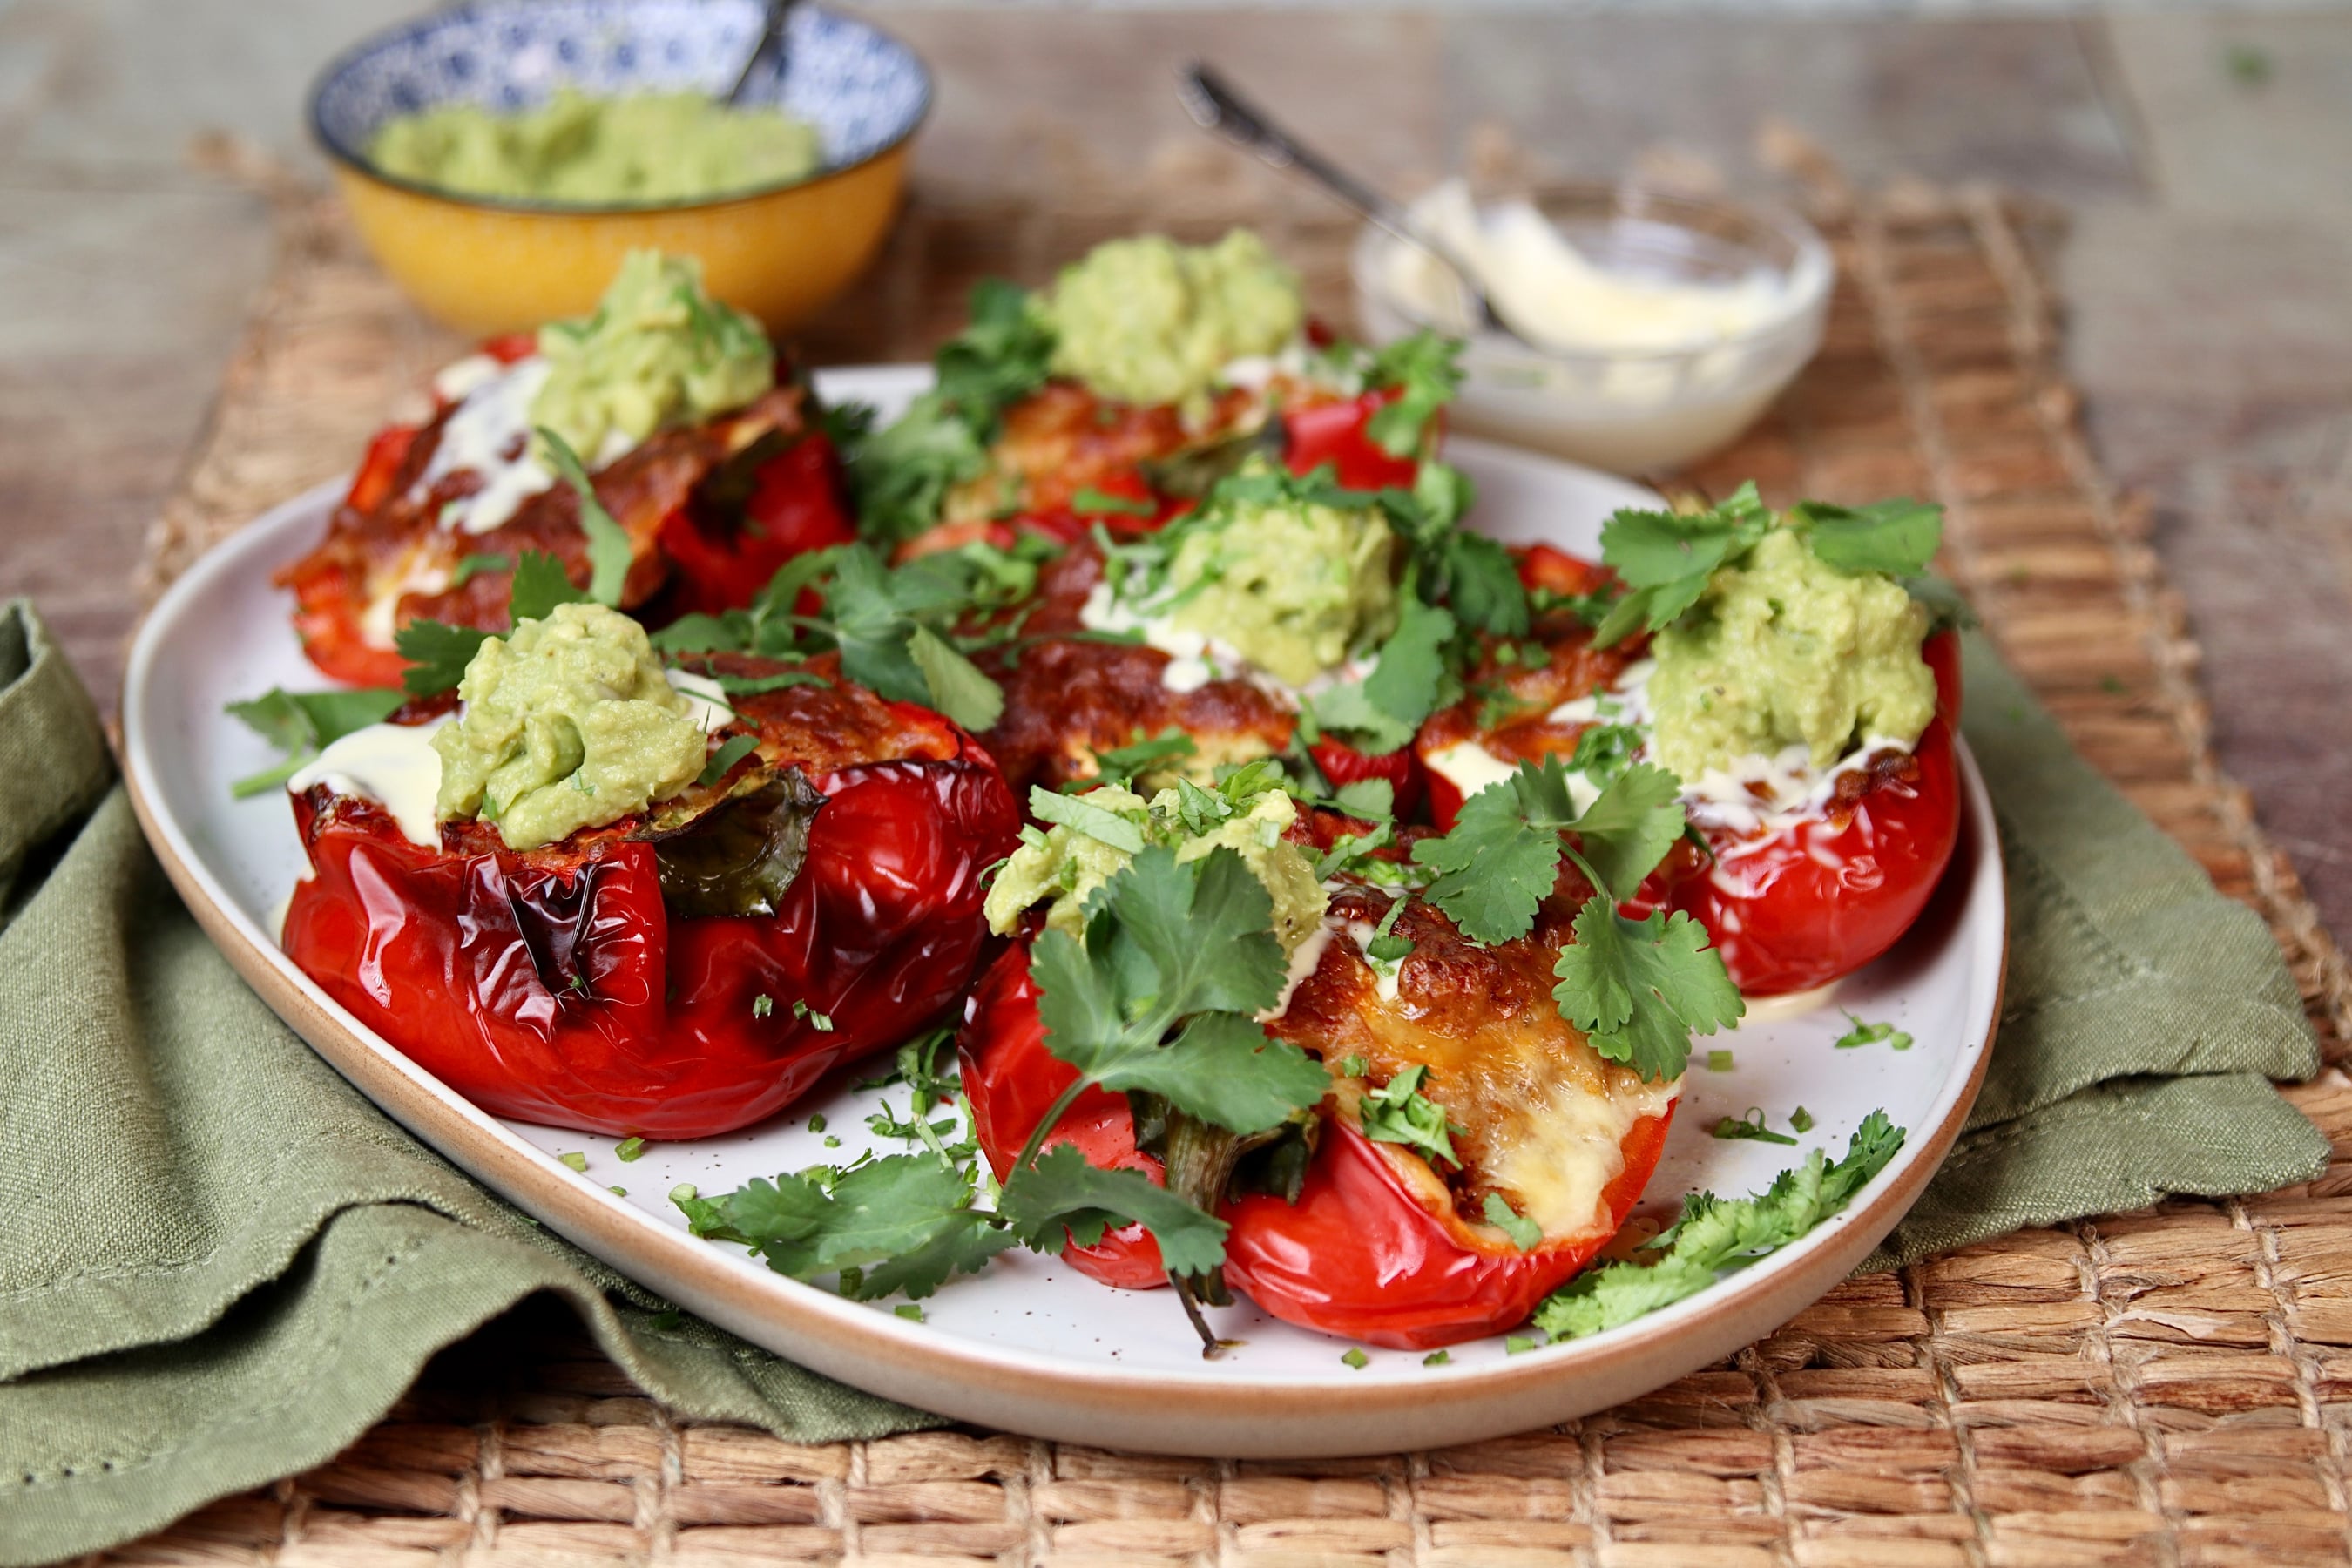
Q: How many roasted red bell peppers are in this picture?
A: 6